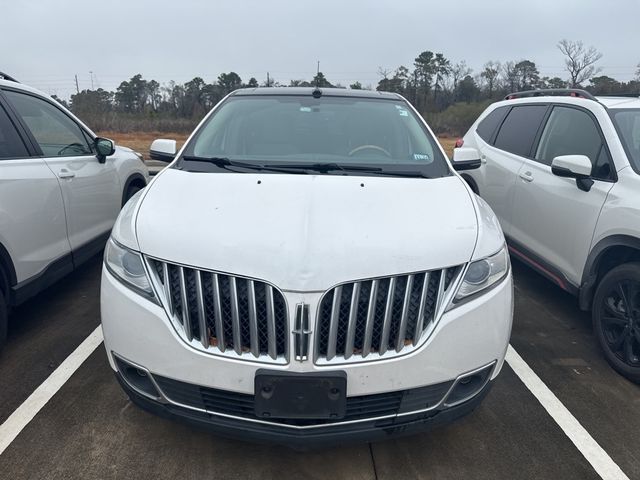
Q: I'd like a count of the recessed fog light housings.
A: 2